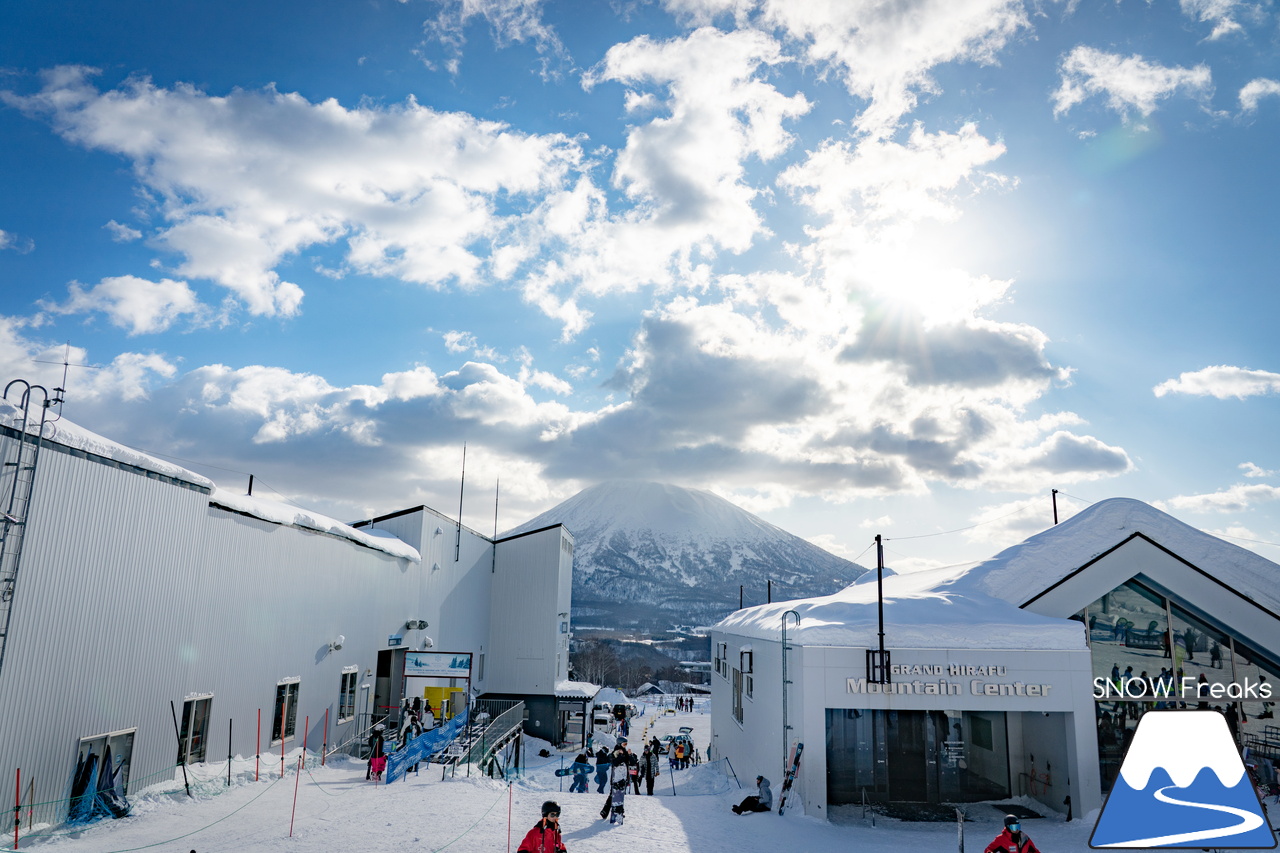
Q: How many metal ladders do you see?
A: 2